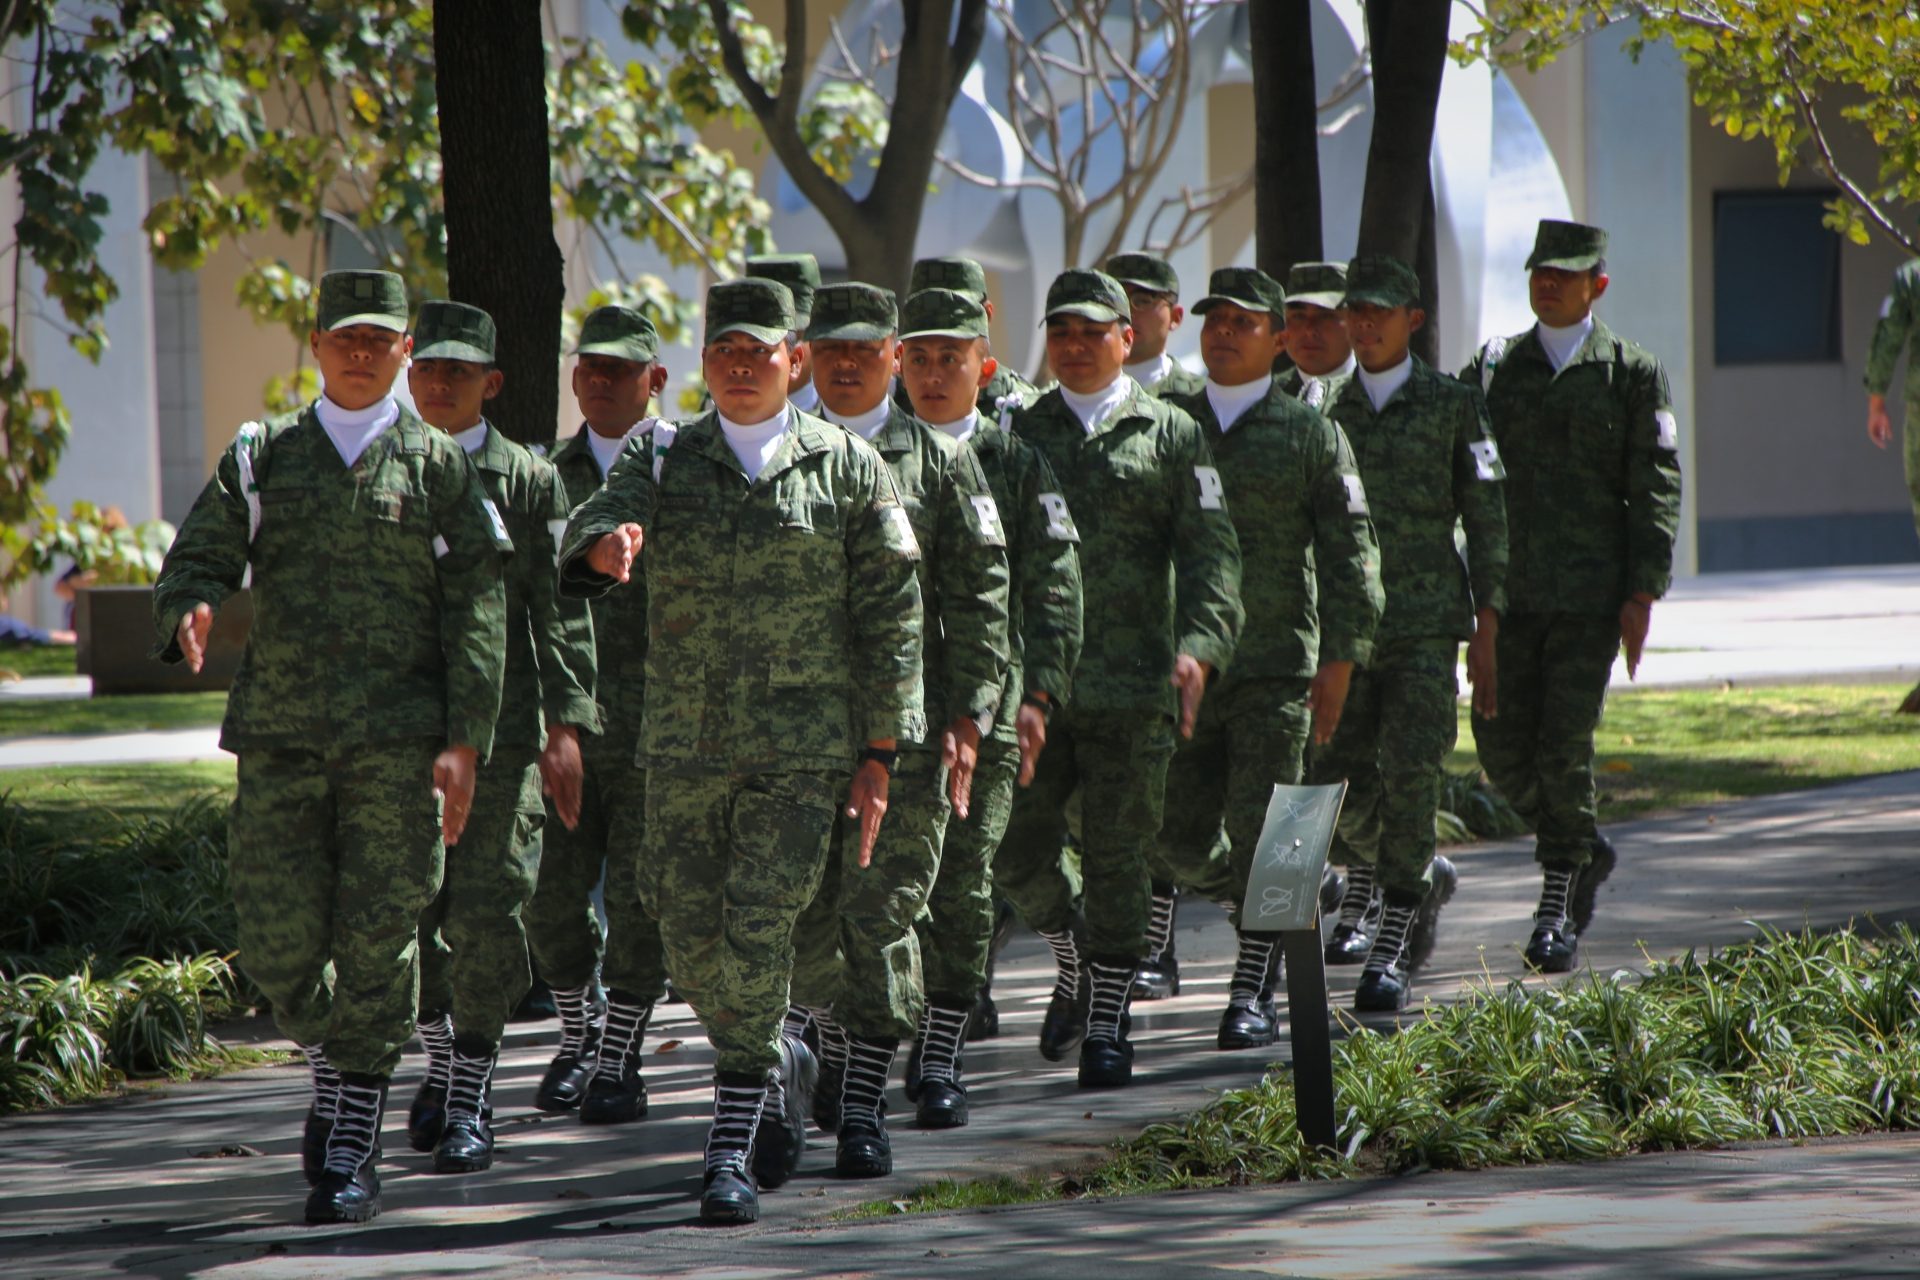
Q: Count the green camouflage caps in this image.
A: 14